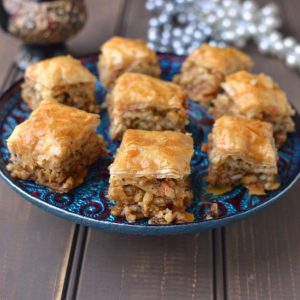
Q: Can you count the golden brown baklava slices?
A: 8